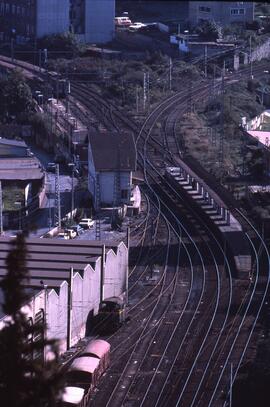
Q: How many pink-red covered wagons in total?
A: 3